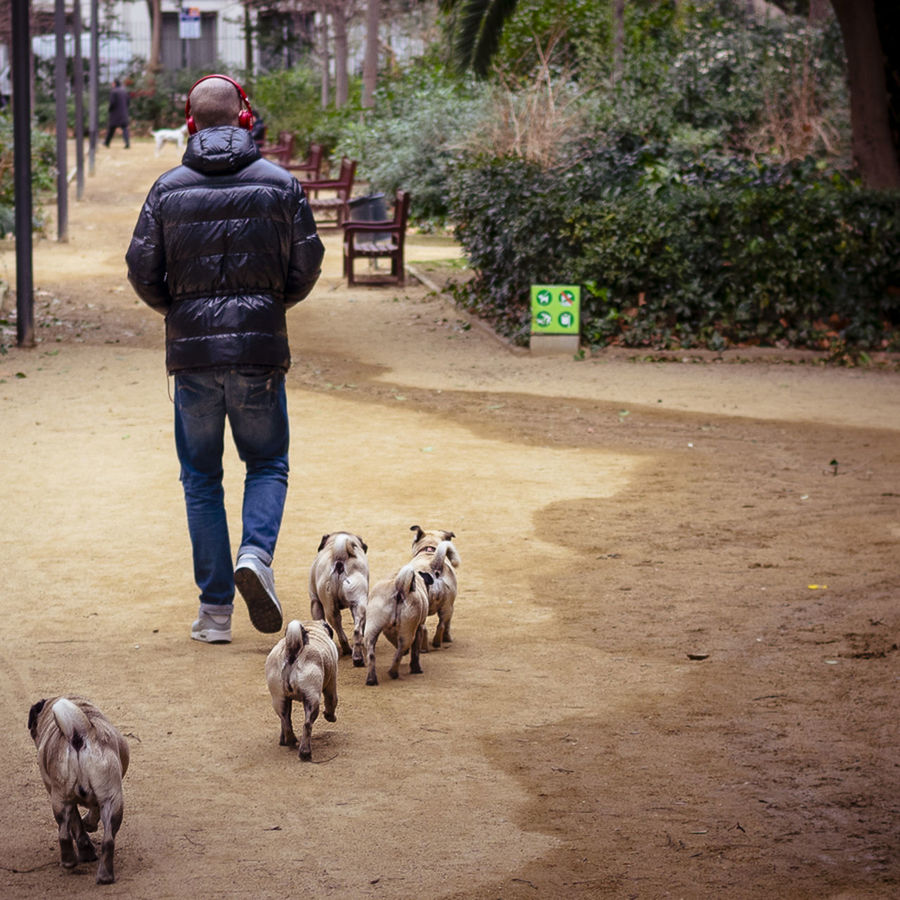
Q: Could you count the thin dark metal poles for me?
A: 4